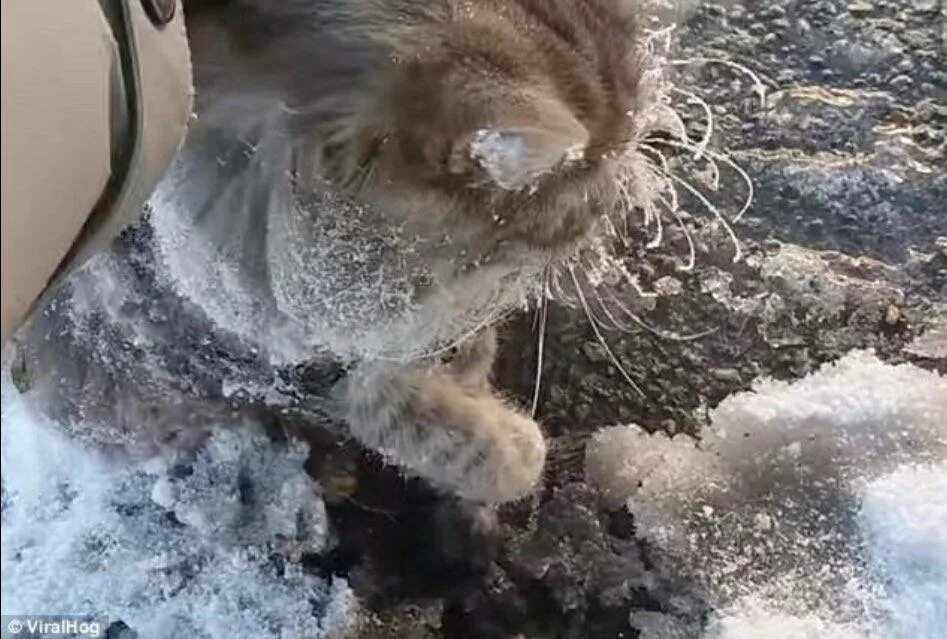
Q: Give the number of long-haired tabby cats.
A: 1